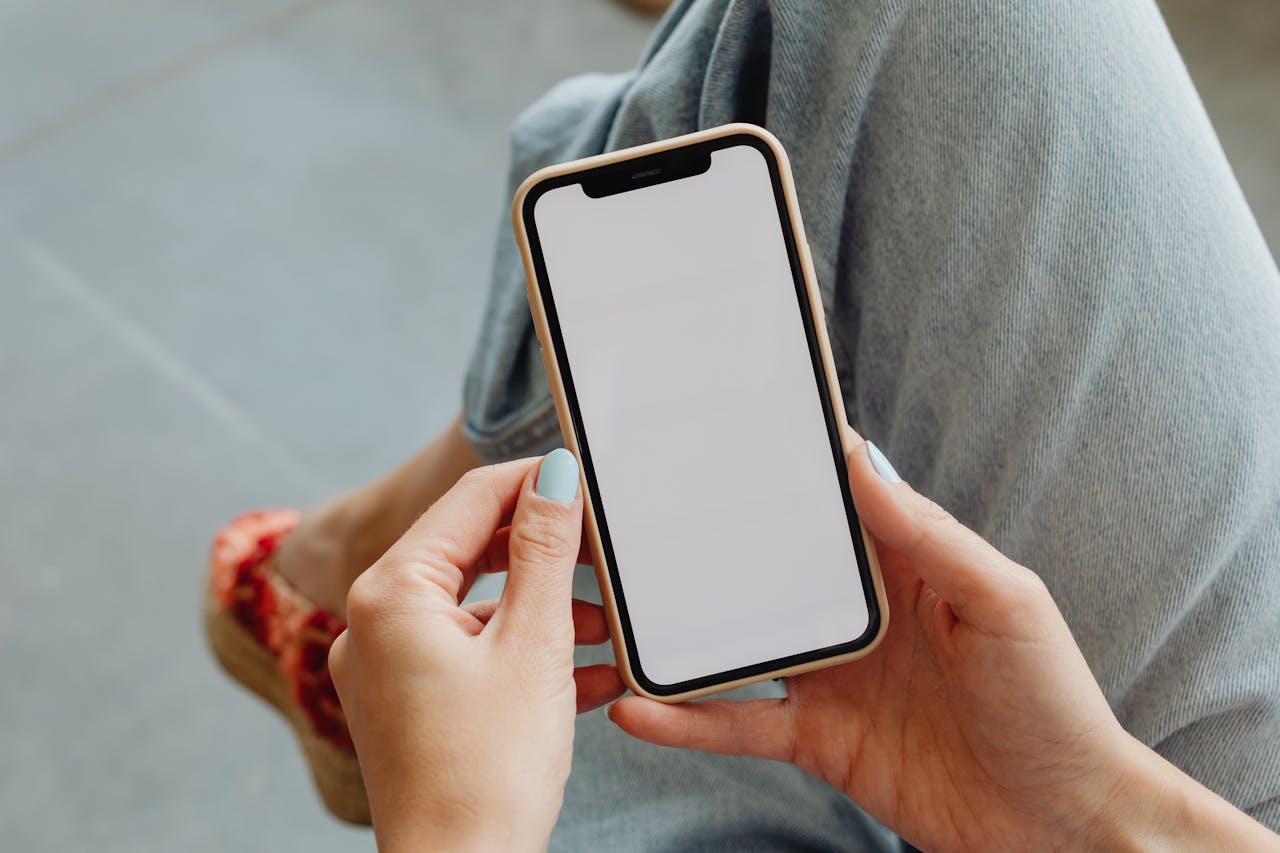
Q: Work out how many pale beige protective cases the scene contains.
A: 1